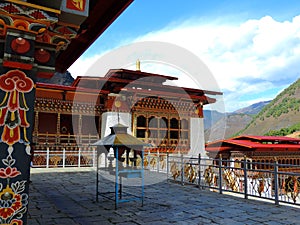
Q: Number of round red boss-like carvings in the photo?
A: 2